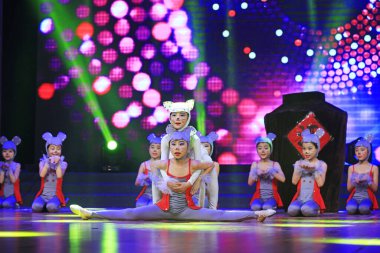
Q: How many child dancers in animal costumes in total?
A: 9